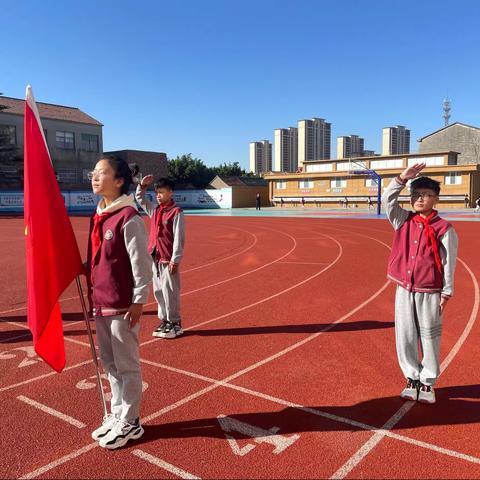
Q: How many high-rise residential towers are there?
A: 5